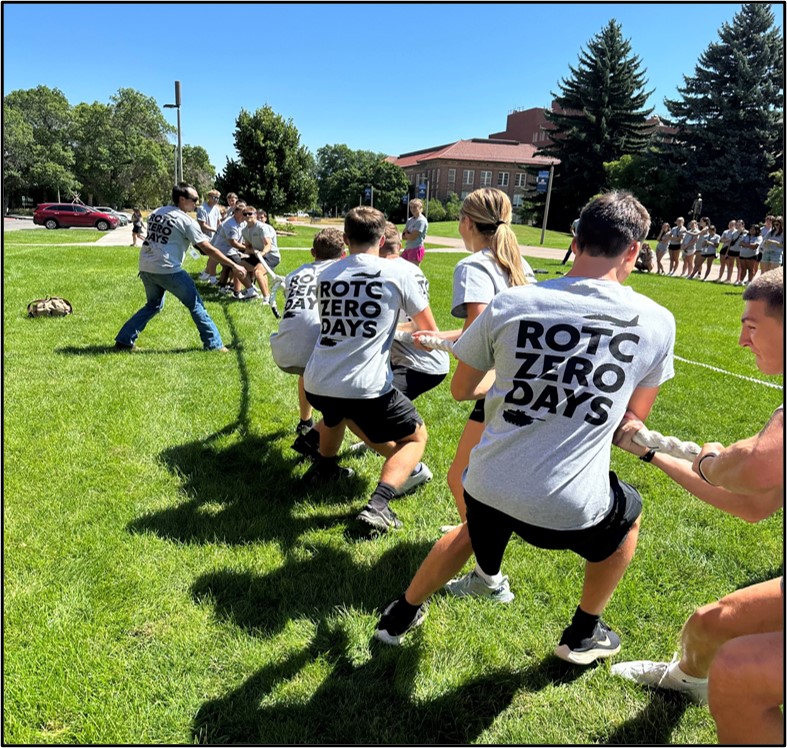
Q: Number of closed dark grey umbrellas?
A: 0